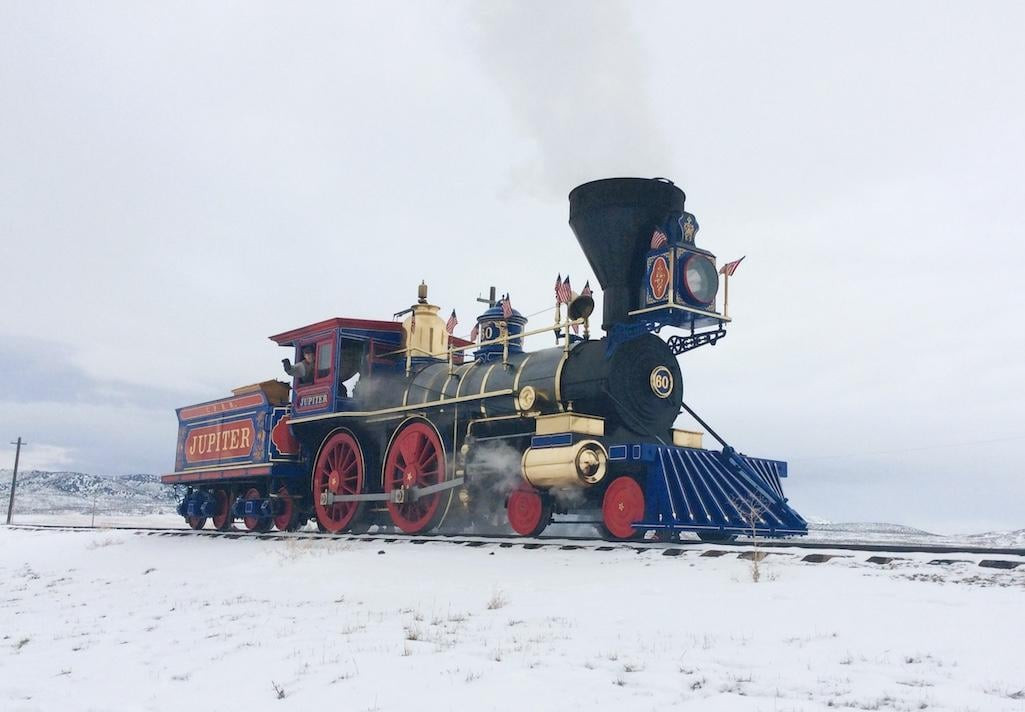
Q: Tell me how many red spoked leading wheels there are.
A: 2